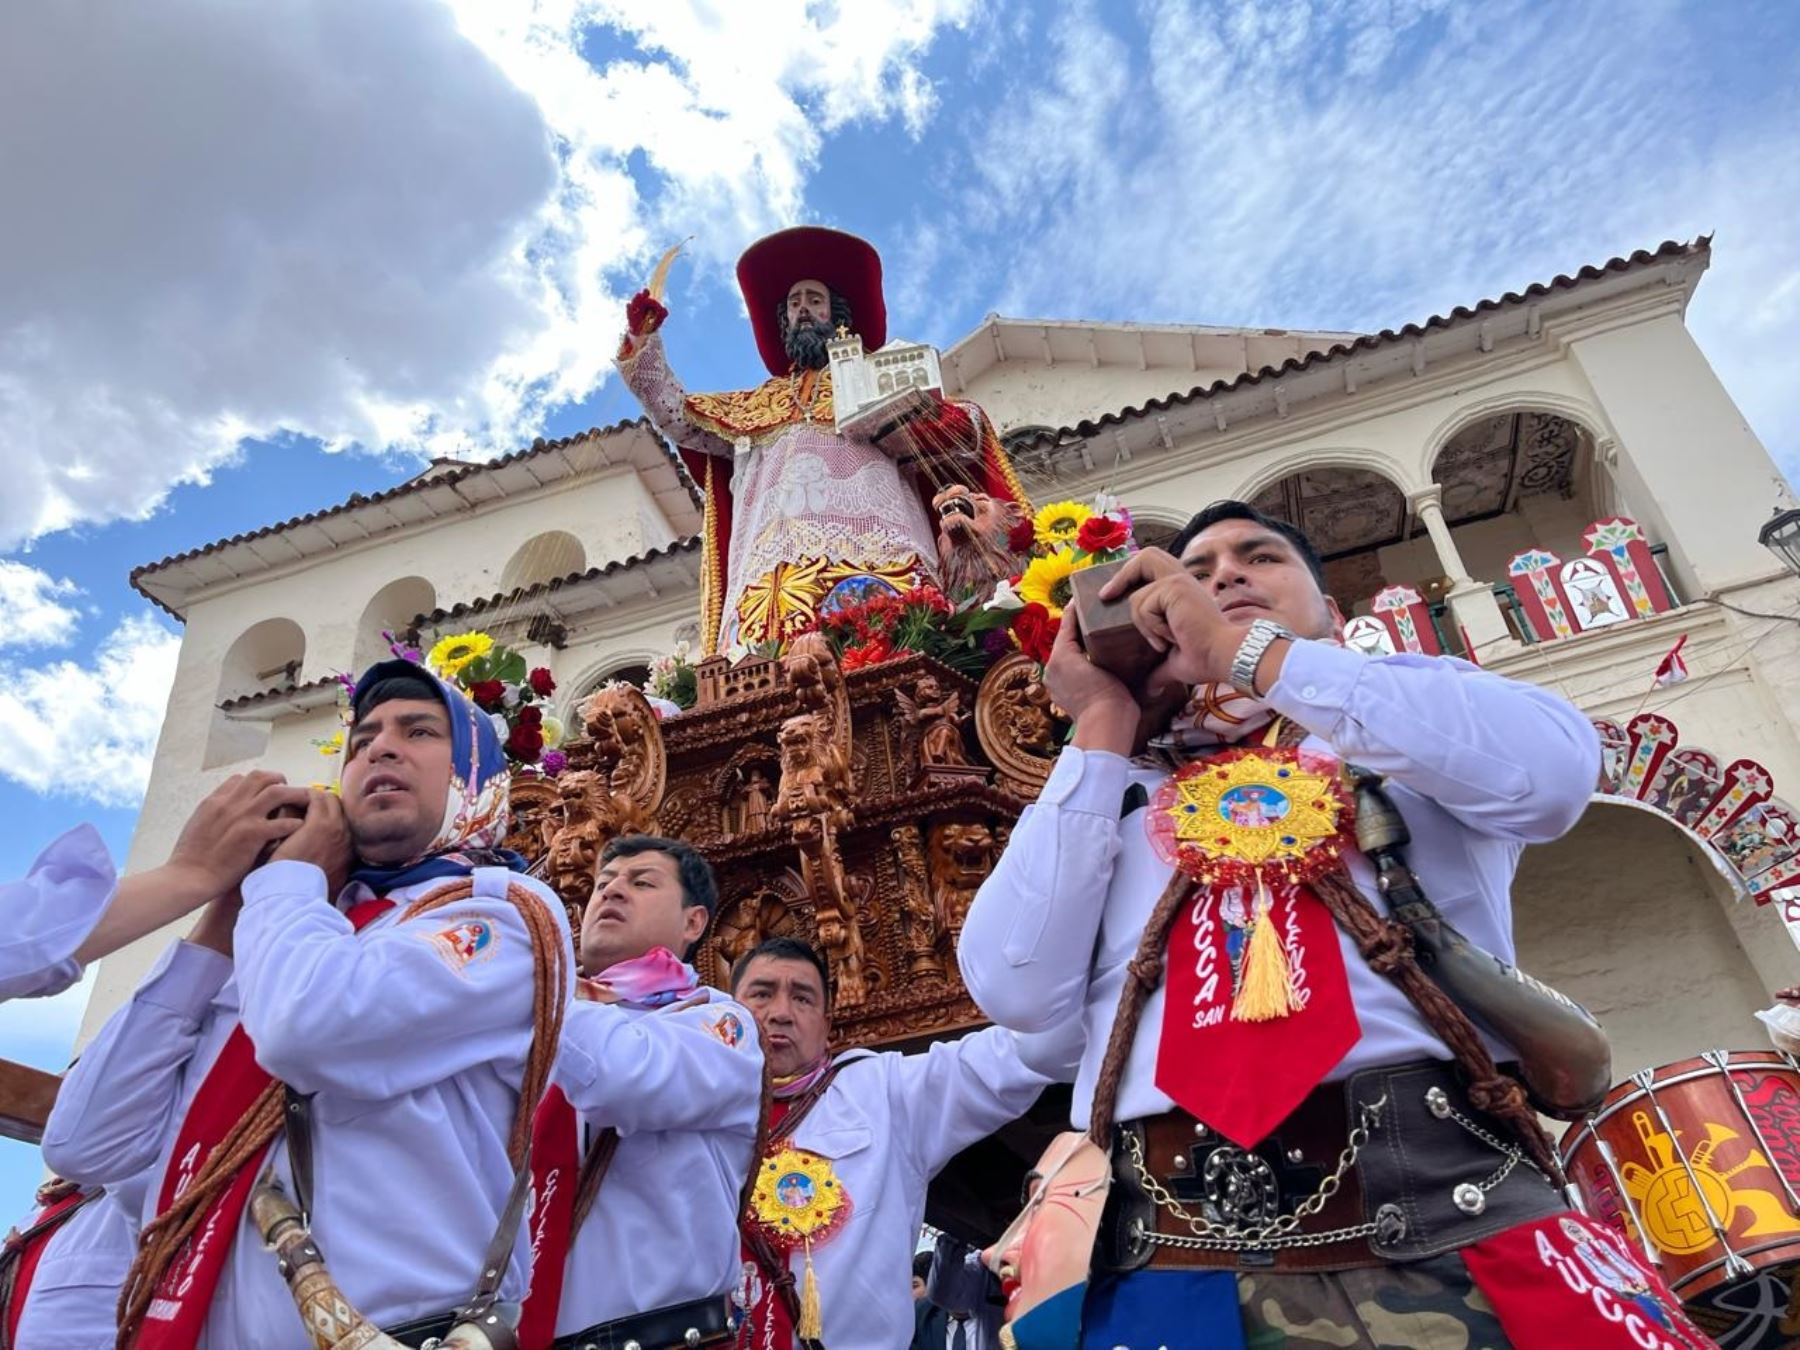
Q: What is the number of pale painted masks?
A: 1